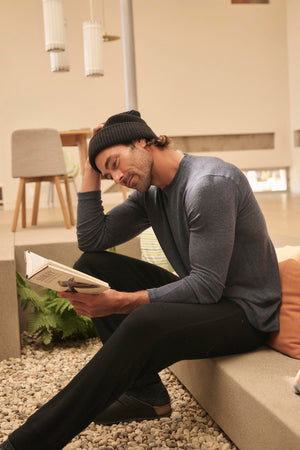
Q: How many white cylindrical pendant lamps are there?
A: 3